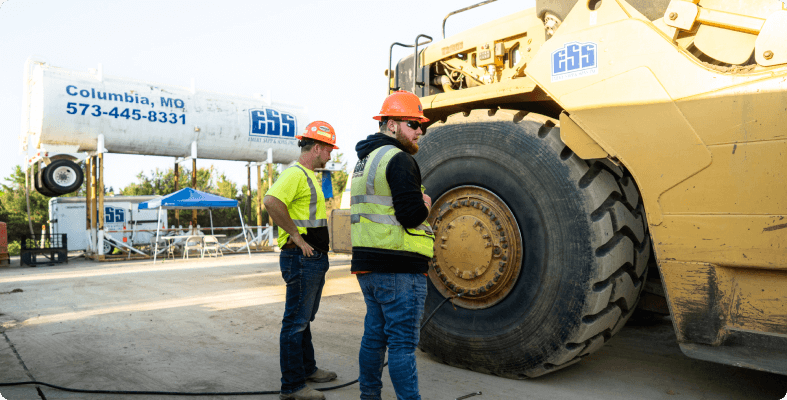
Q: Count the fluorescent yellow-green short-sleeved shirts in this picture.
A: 1